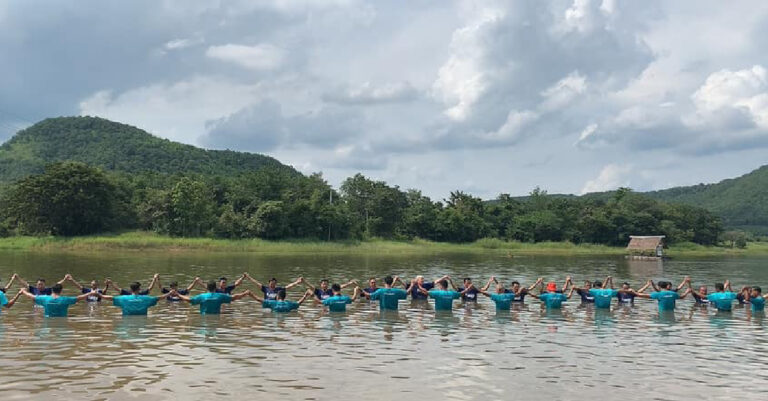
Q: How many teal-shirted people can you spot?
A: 14